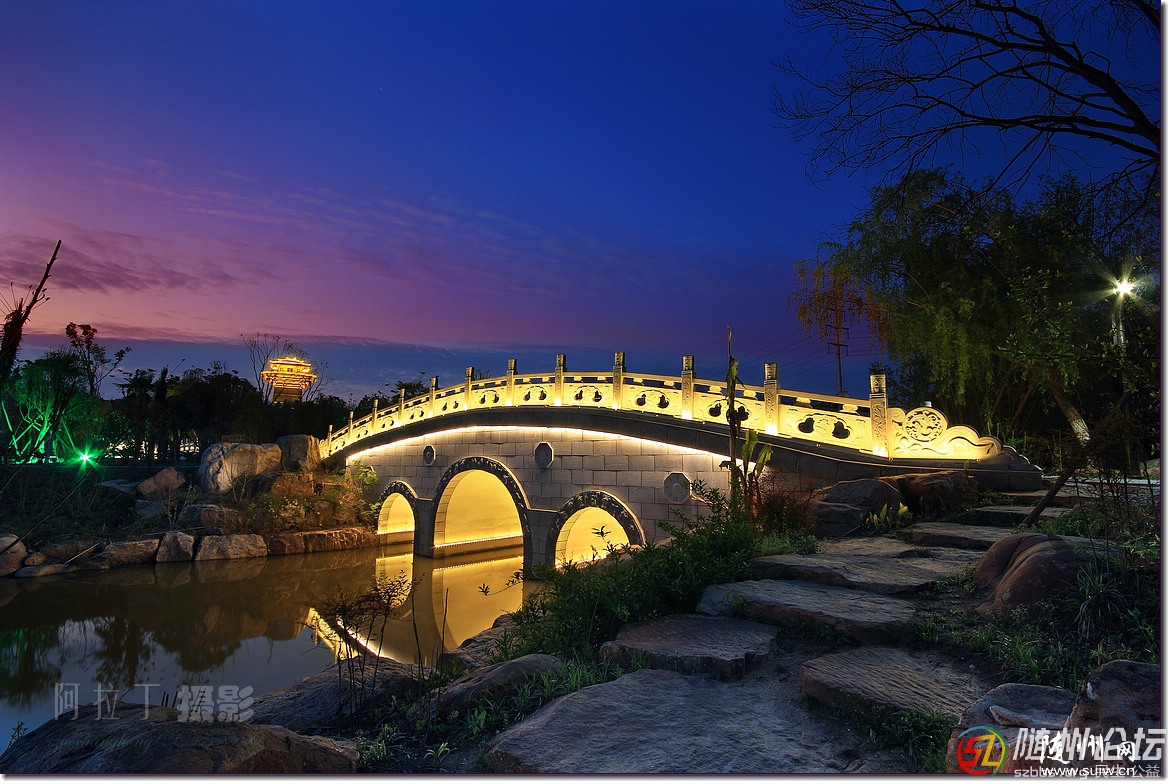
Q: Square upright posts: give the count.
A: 12